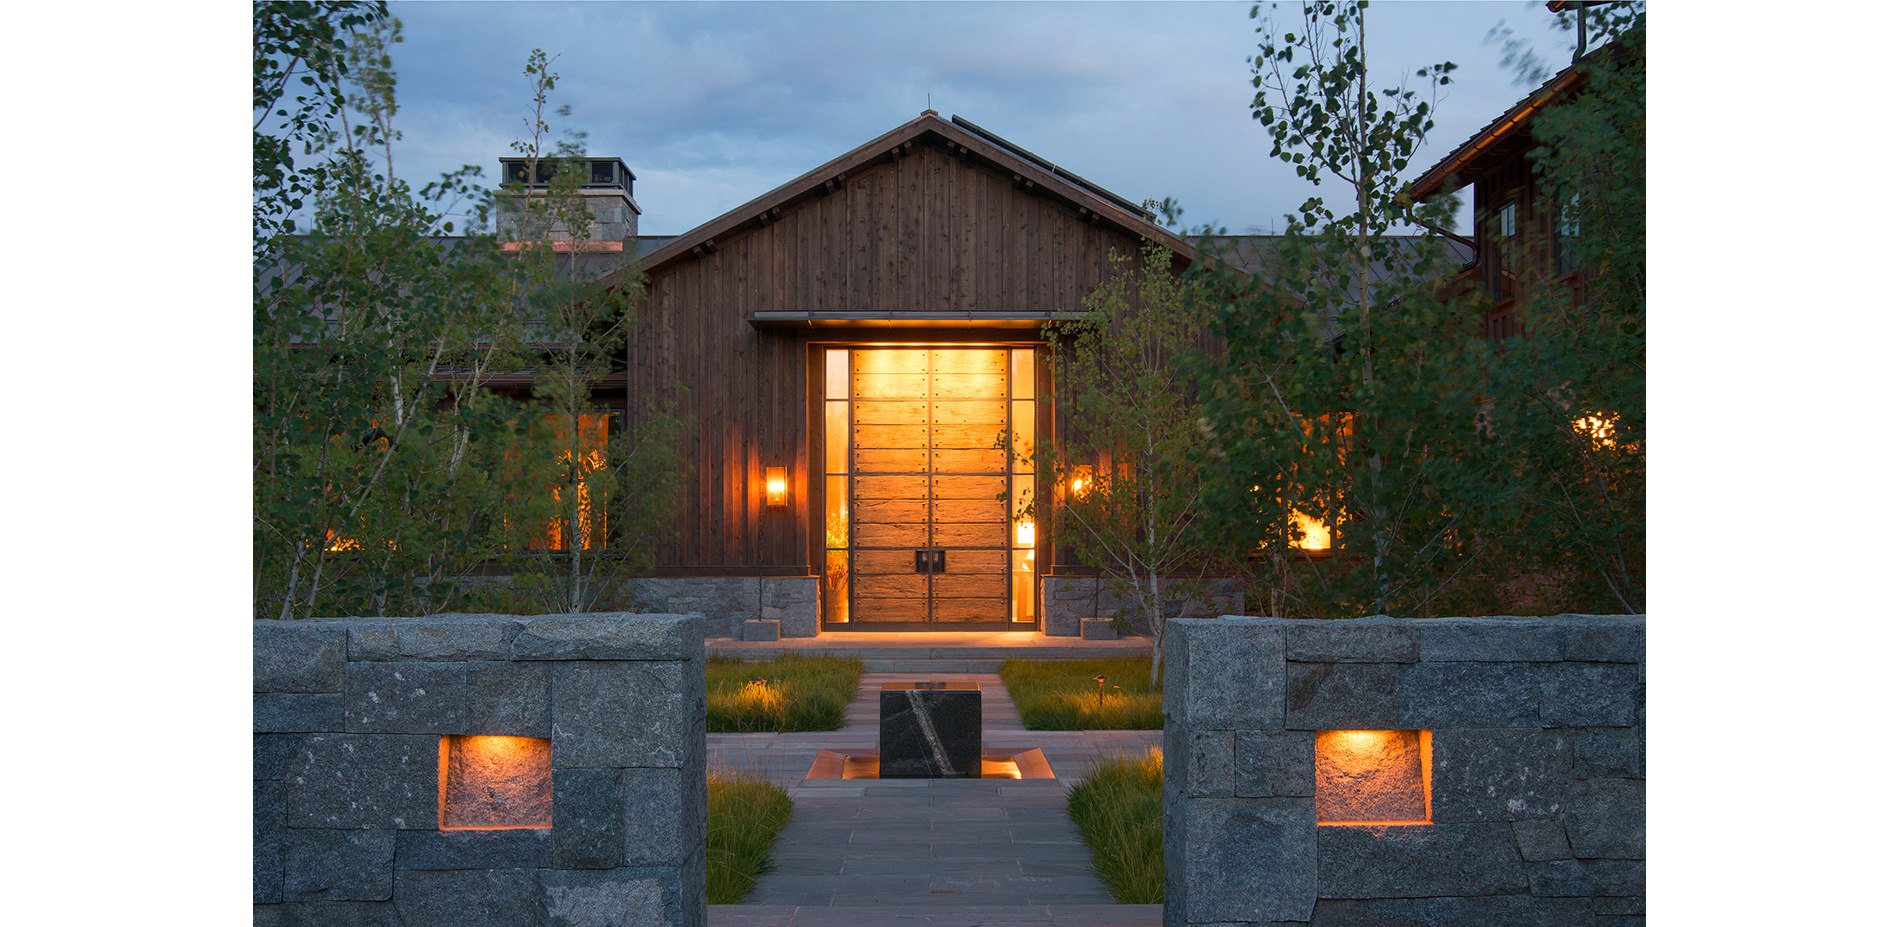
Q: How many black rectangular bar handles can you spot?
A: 2